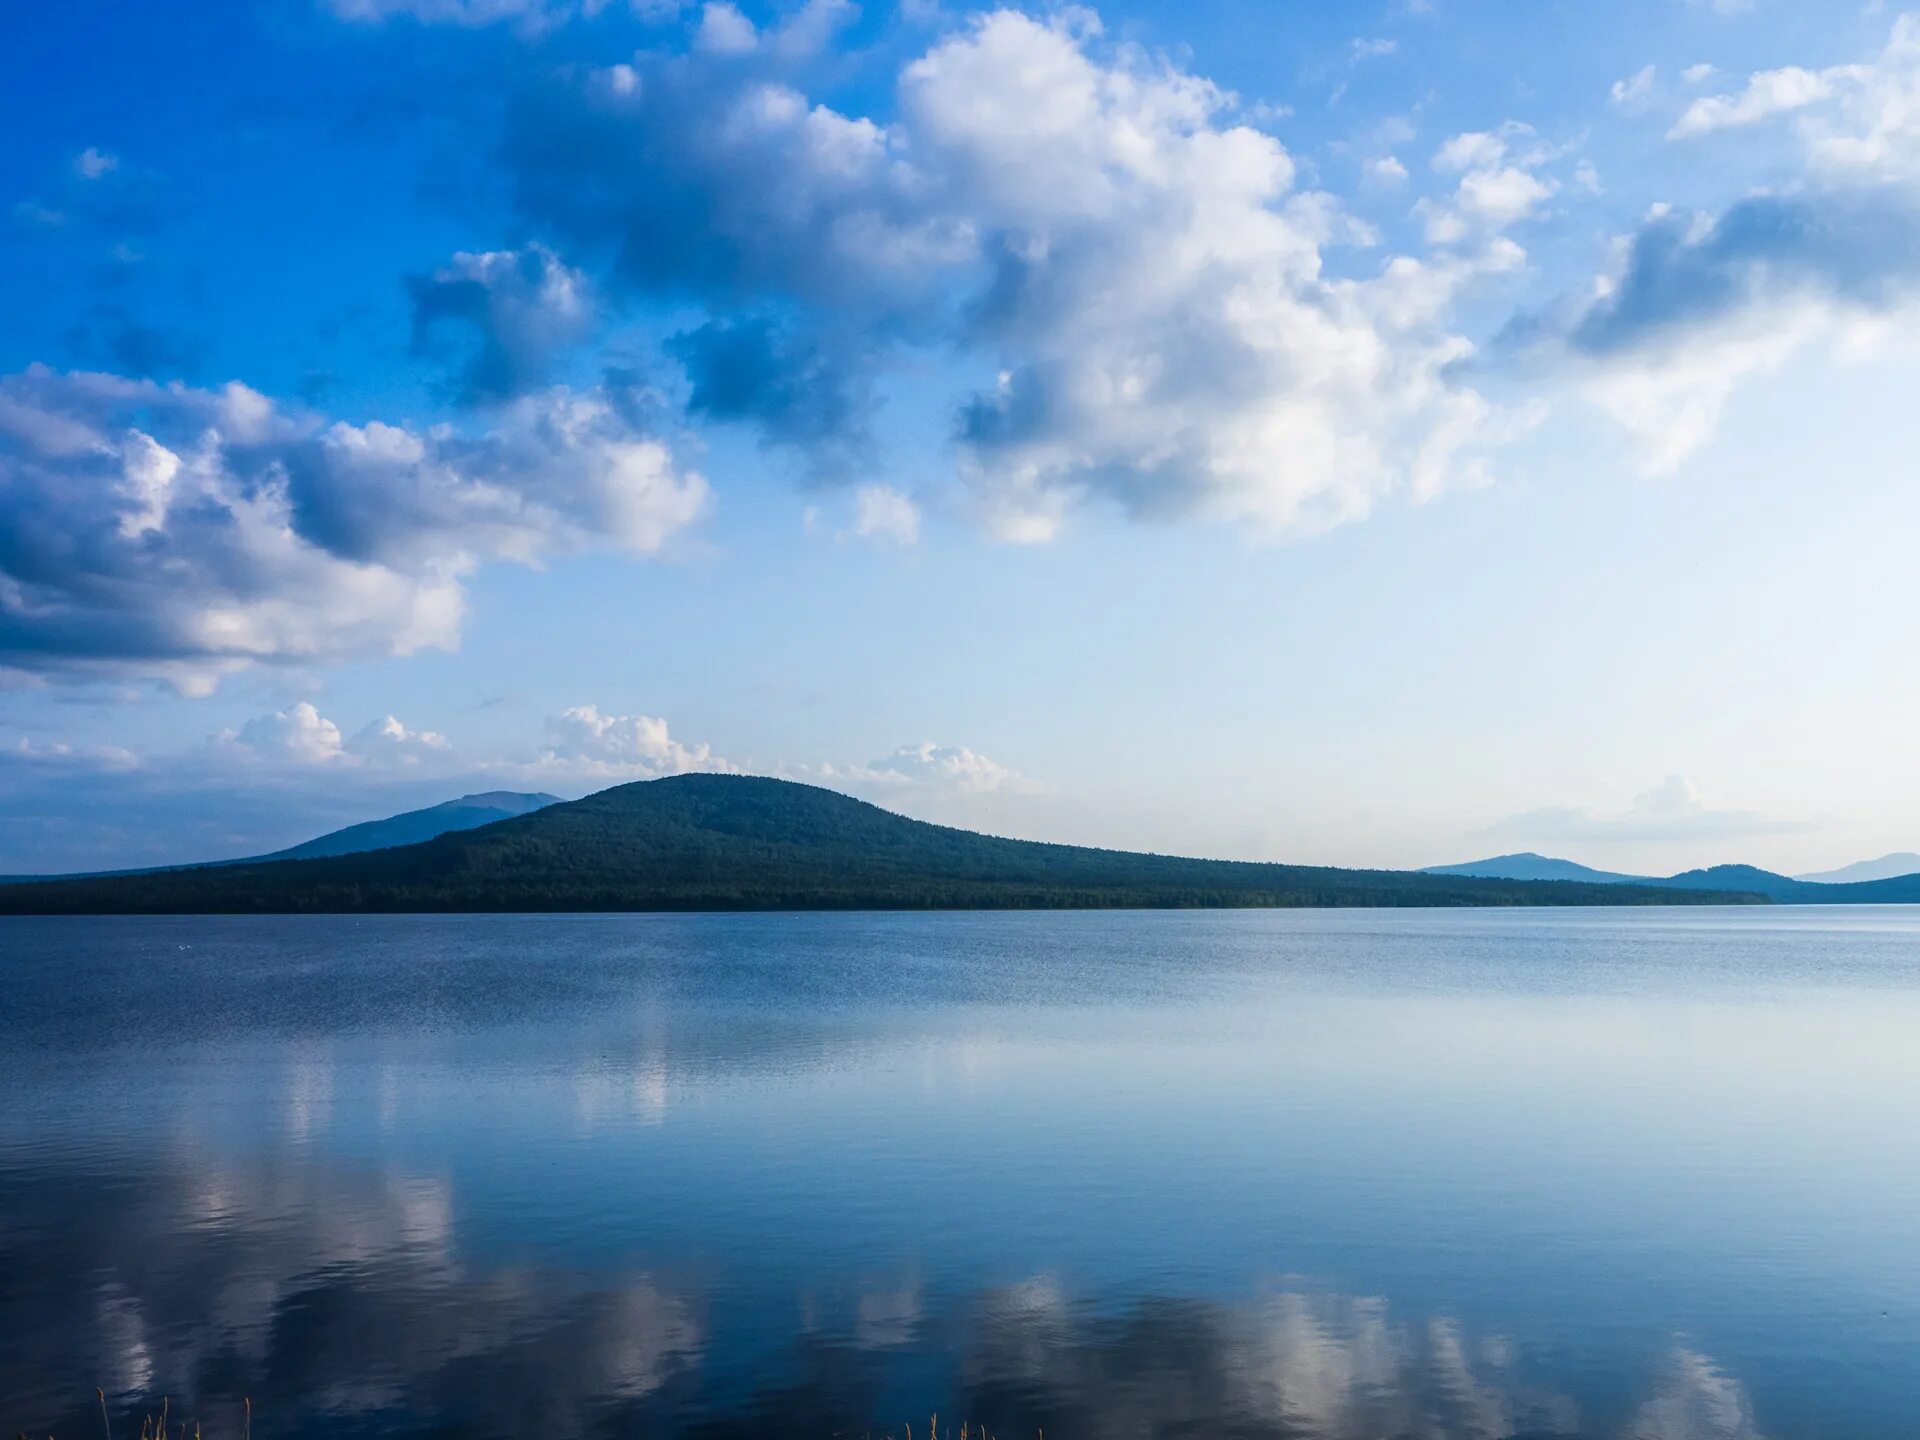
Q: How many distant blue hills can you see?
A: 4